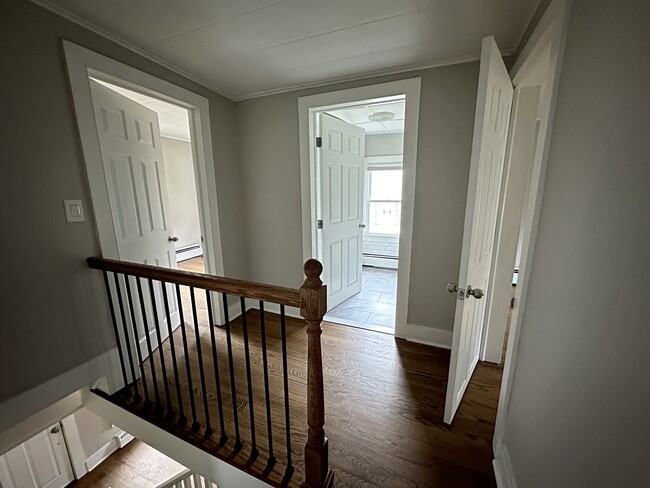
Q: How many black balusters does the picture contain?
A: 13